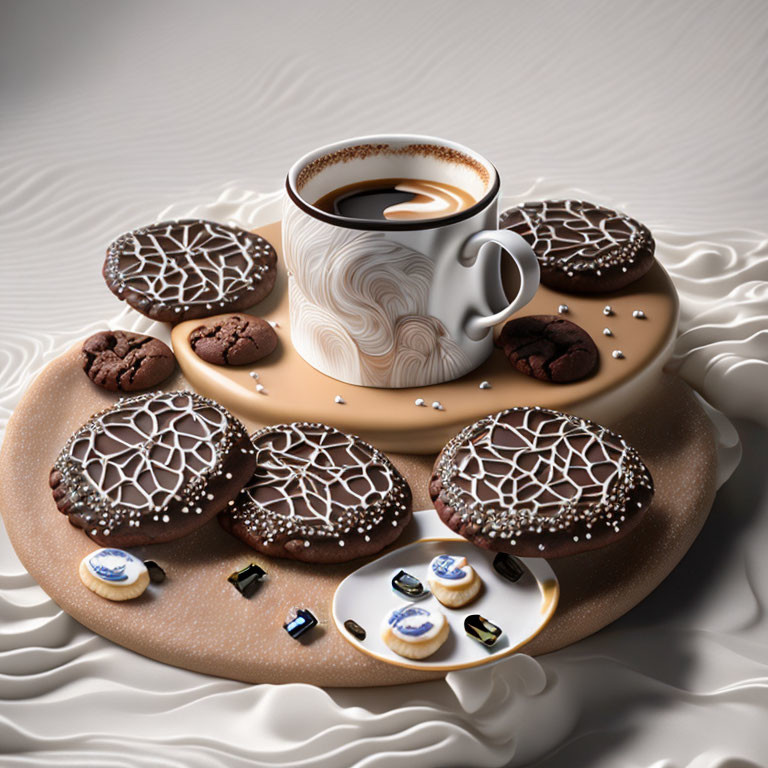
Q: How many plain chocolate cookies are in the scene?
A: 3